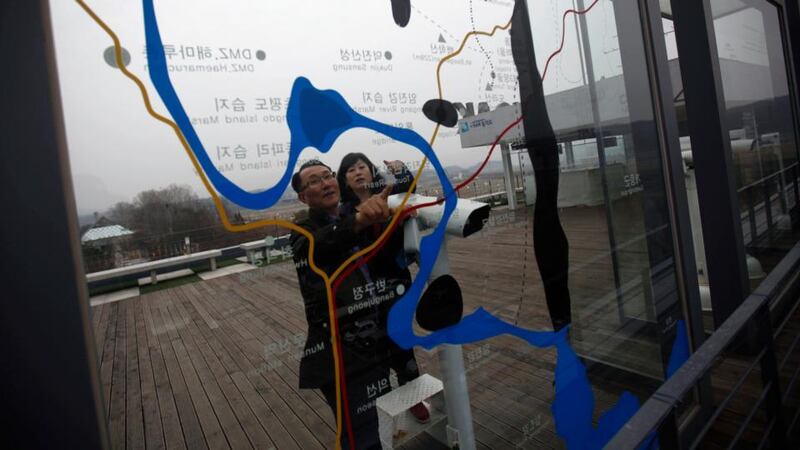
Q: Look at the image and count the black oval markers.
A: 3